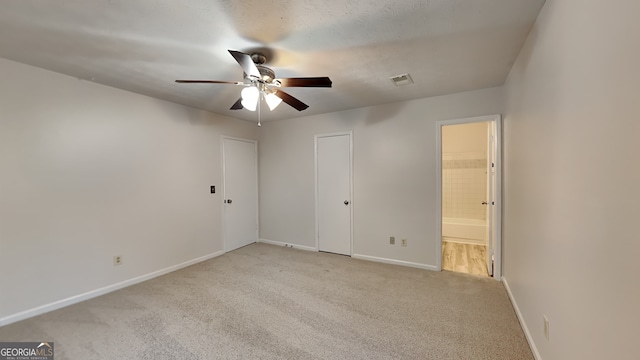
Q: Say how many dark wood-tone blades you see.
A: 5